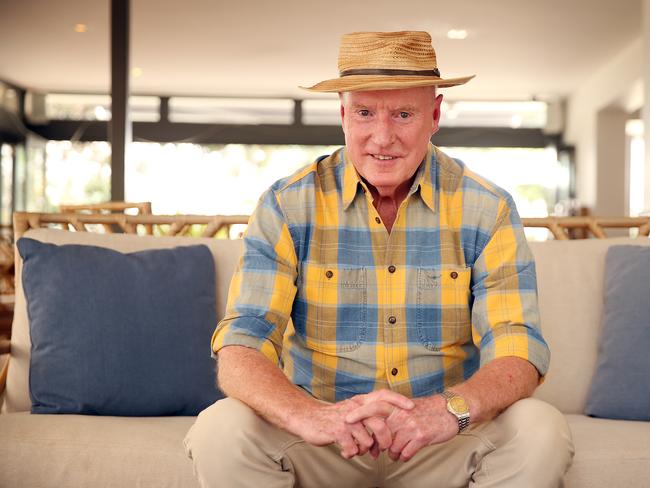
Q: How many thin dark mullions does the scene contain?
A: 2